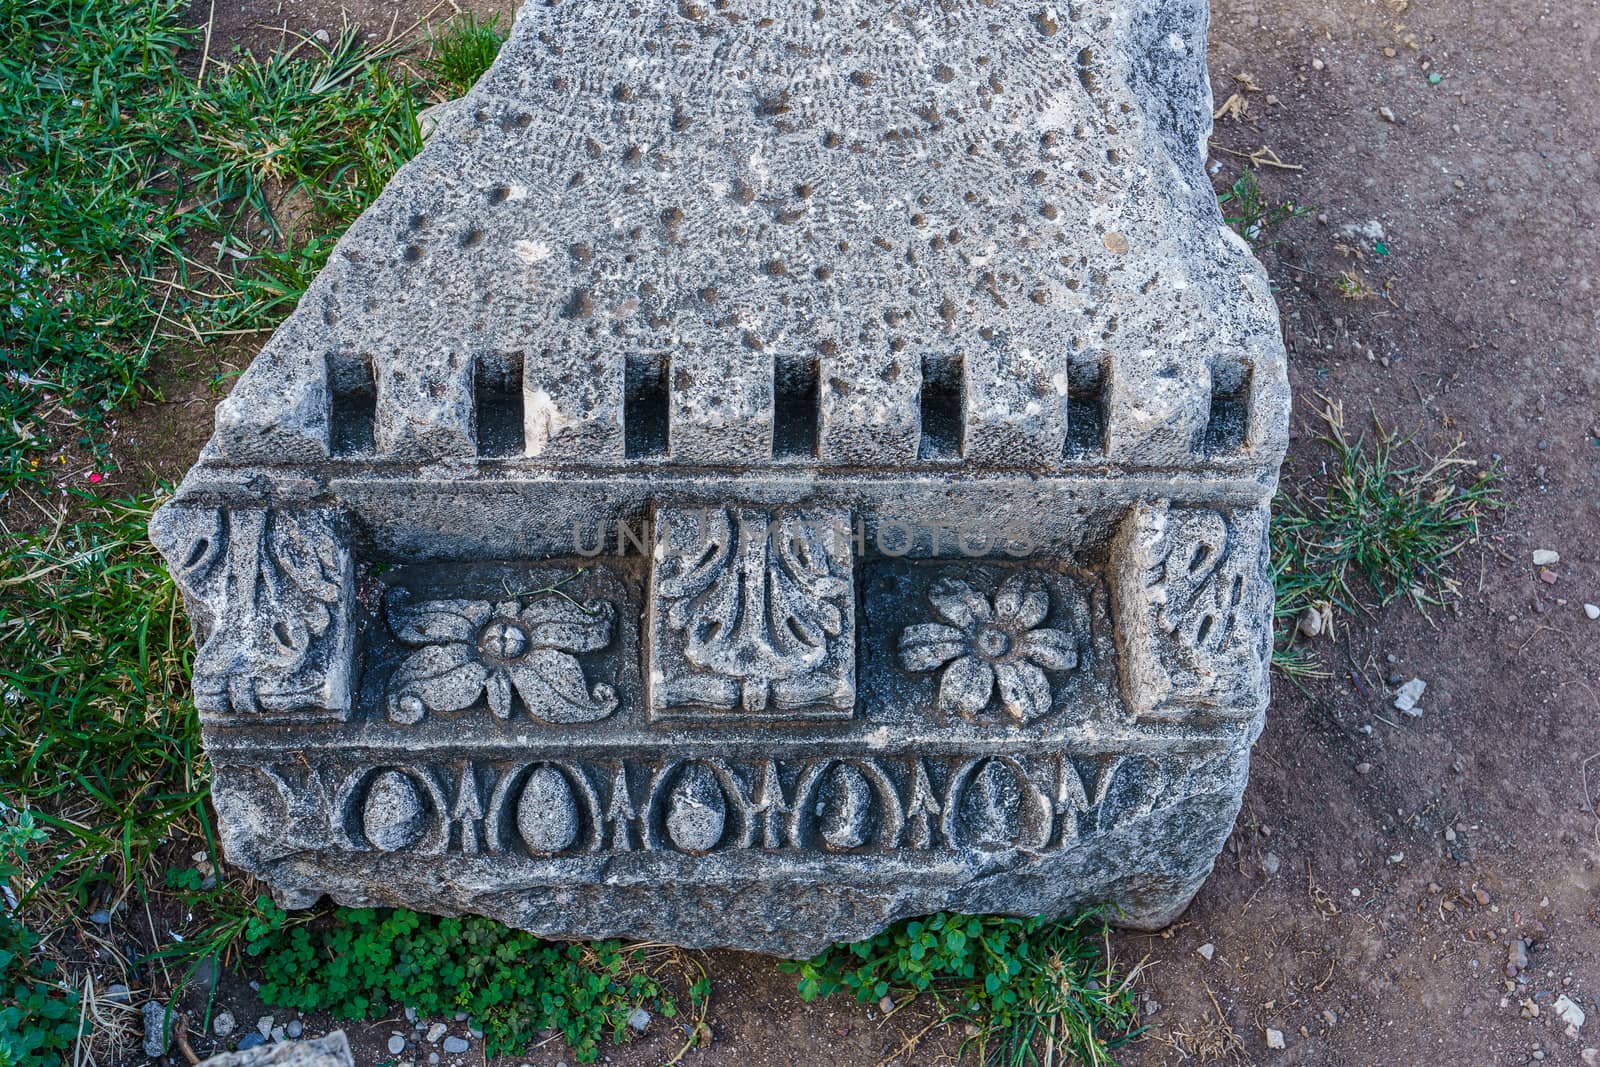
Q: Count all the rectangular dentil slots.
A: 7